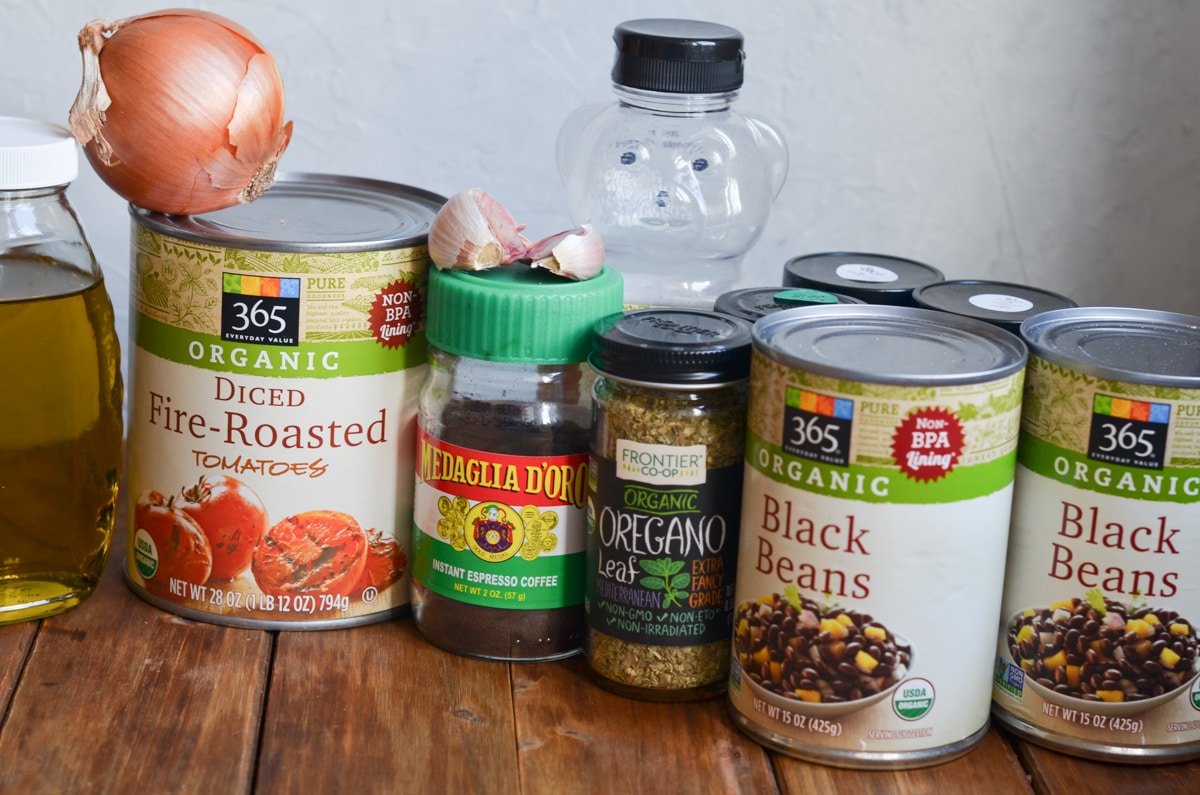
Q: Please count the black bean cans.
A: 2